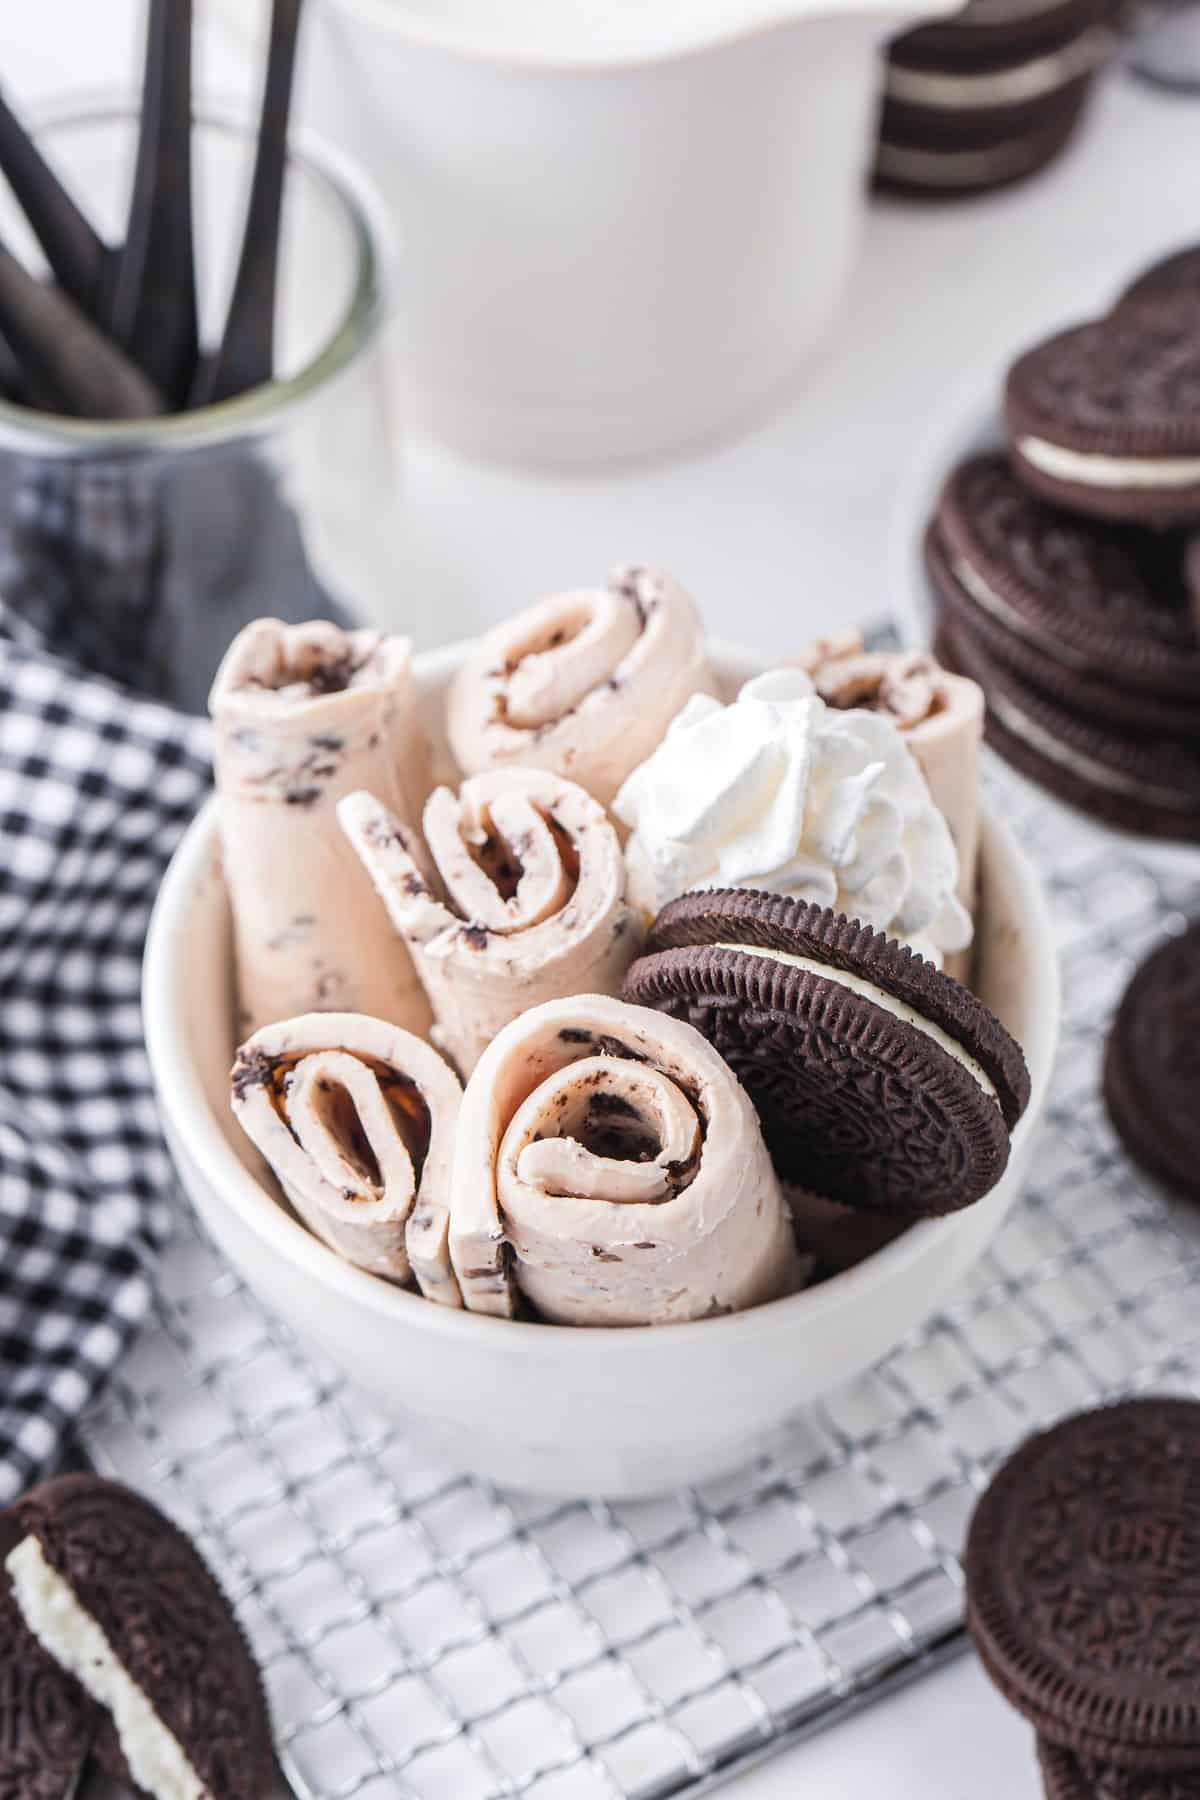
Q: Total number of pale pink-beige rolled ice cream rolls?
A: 6